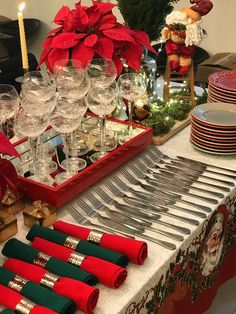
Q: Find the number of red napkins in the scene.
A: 4